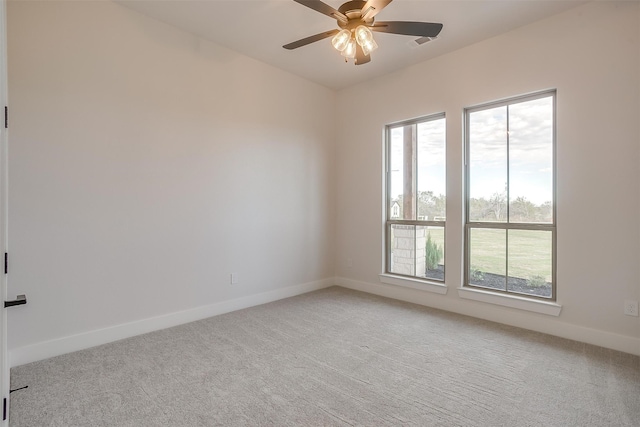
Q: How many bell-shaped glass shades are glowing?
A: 4